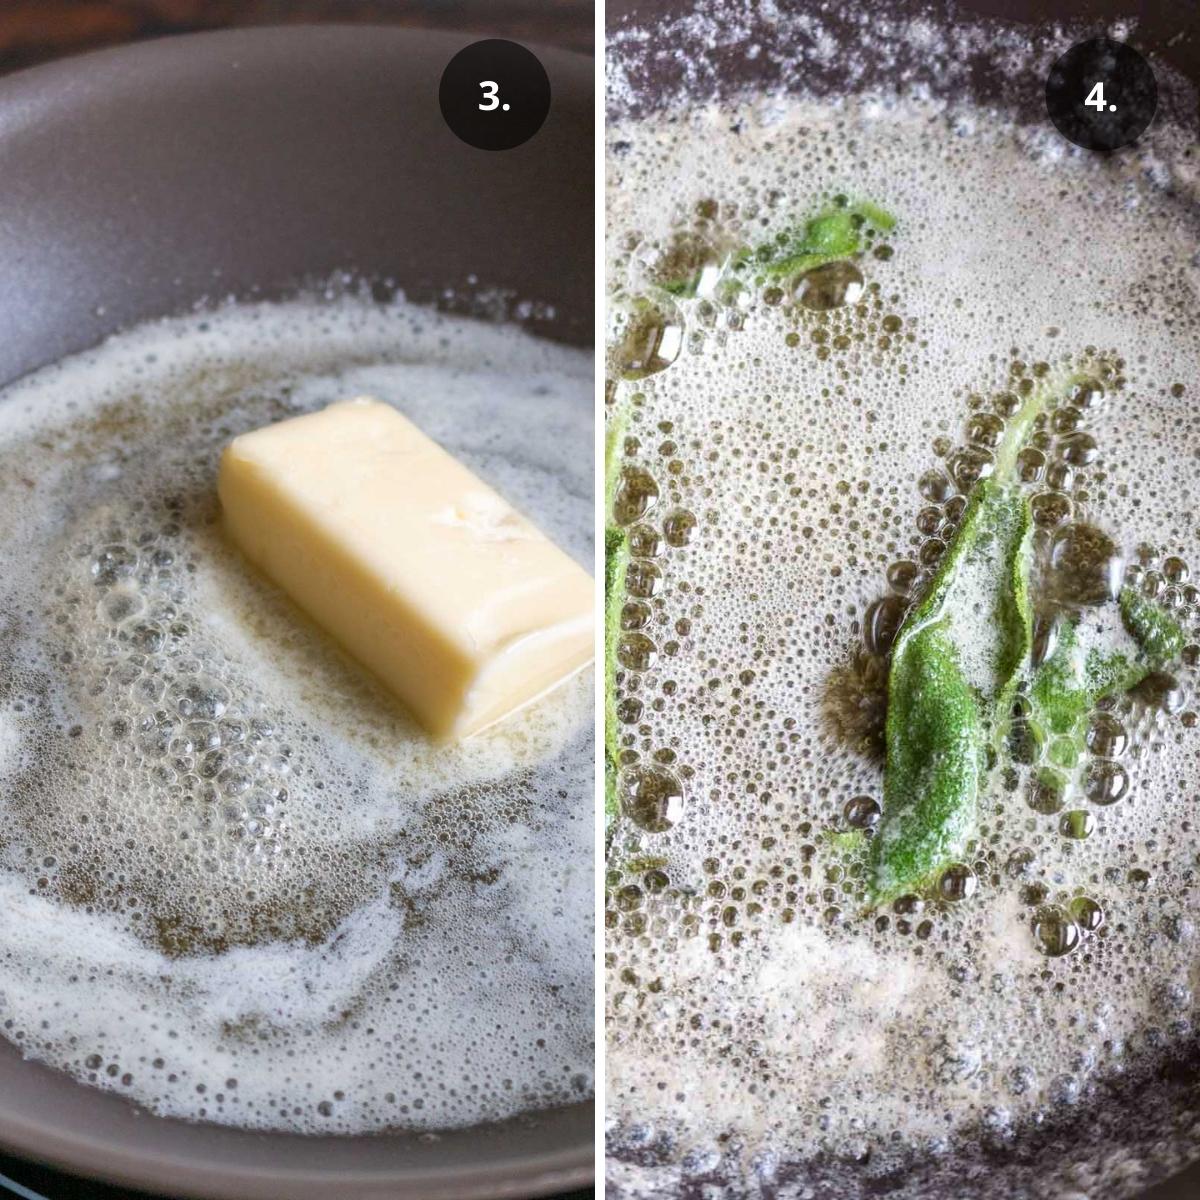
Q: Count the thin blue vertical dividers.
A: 0